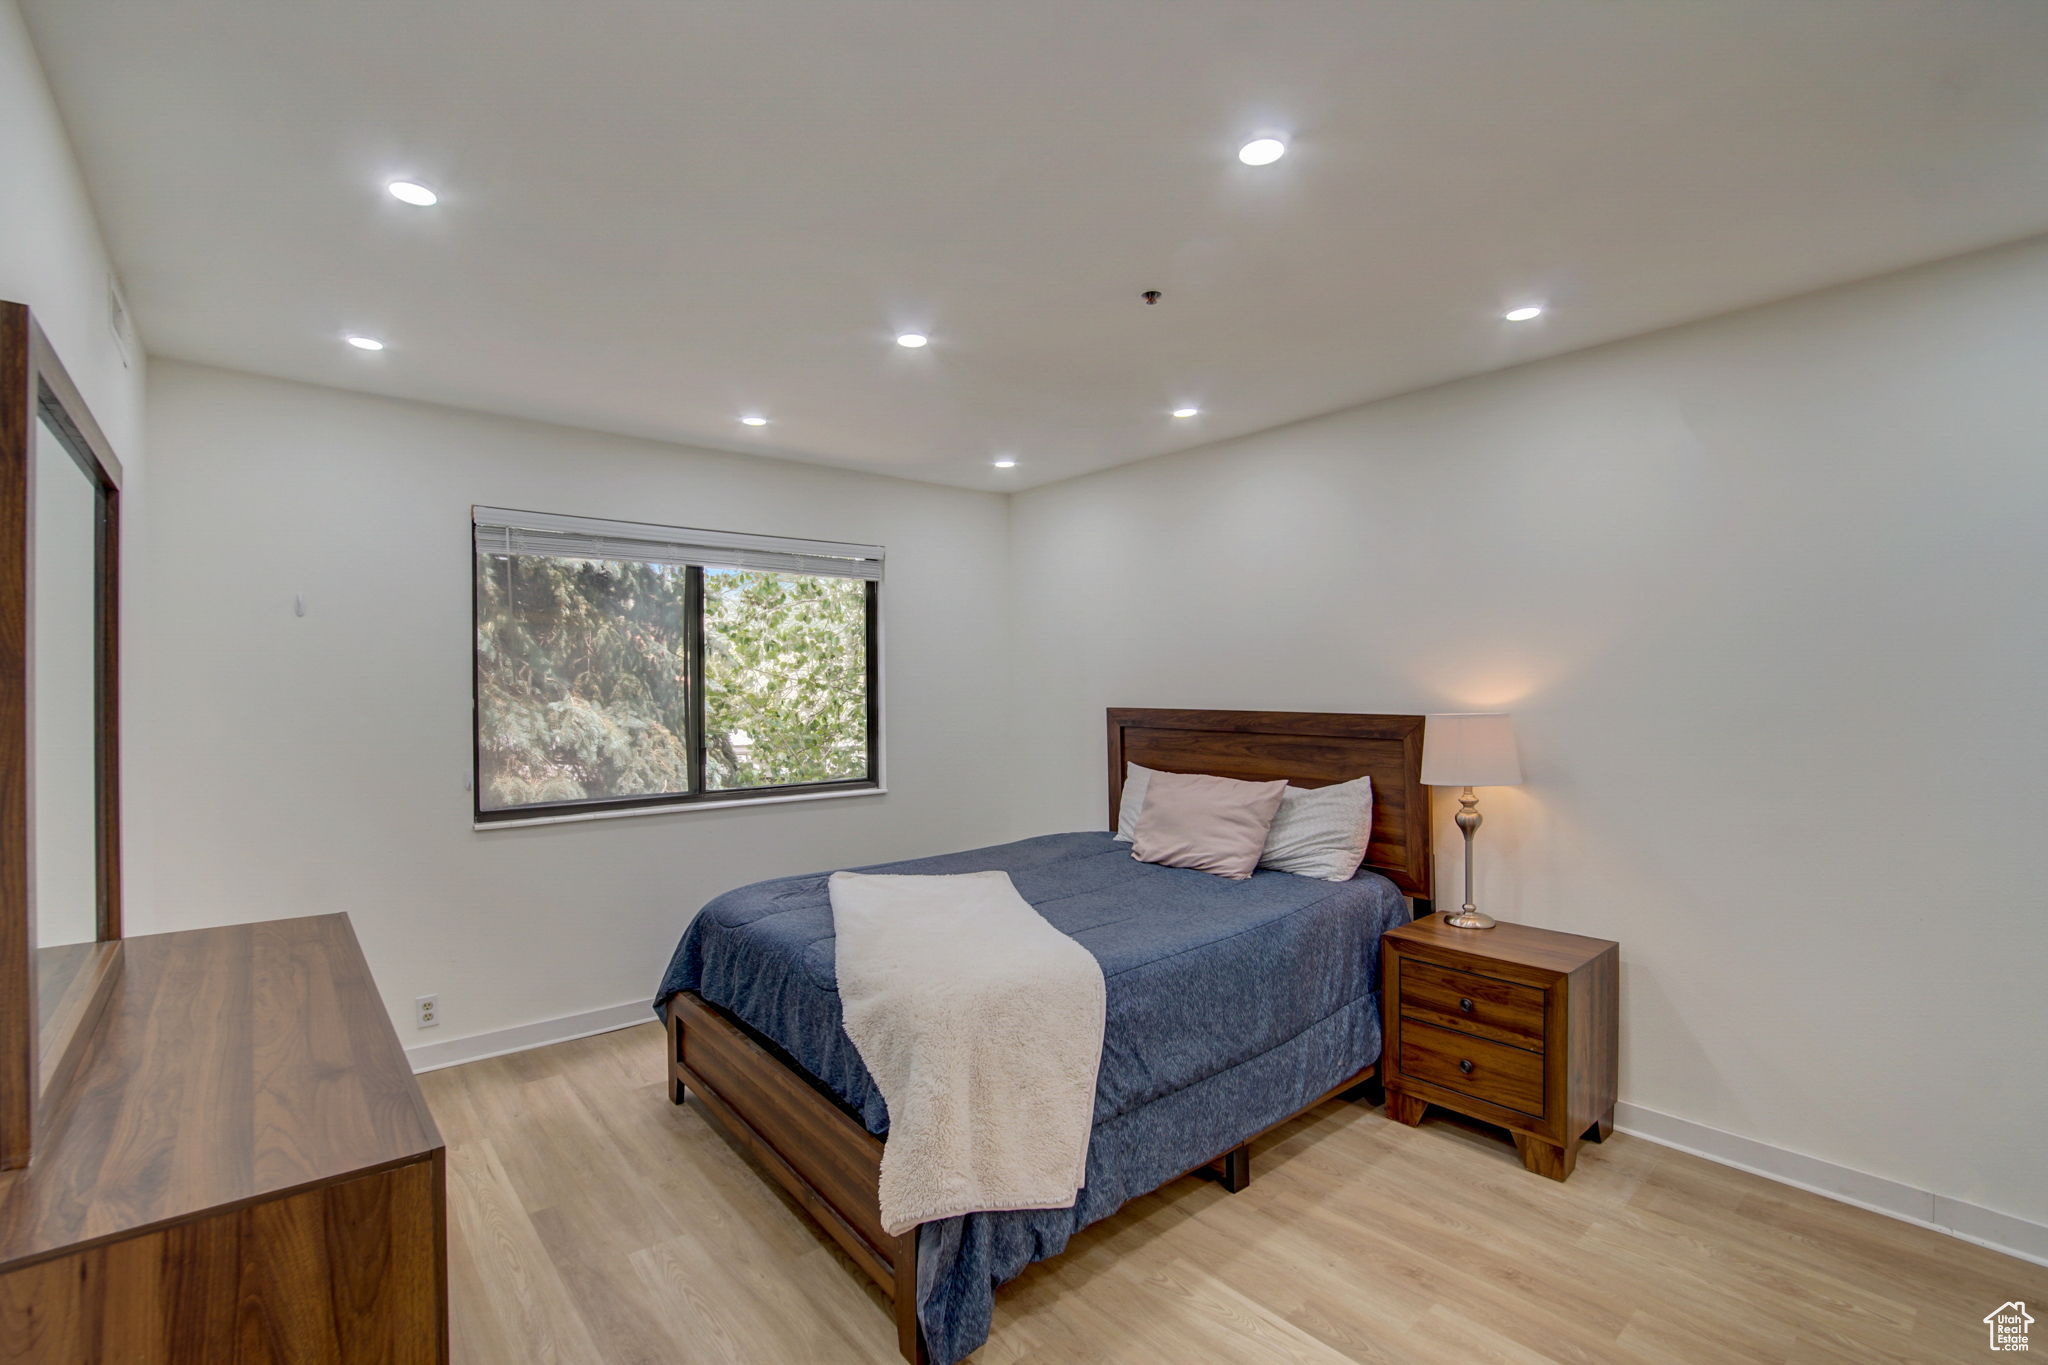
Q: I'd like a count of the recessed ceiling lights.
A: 8